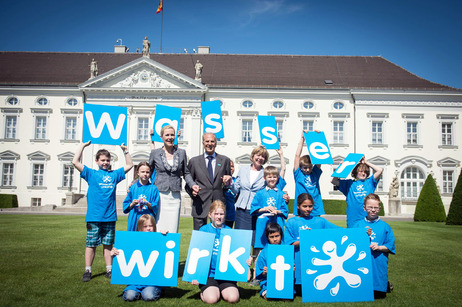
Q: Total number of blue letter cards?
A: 10